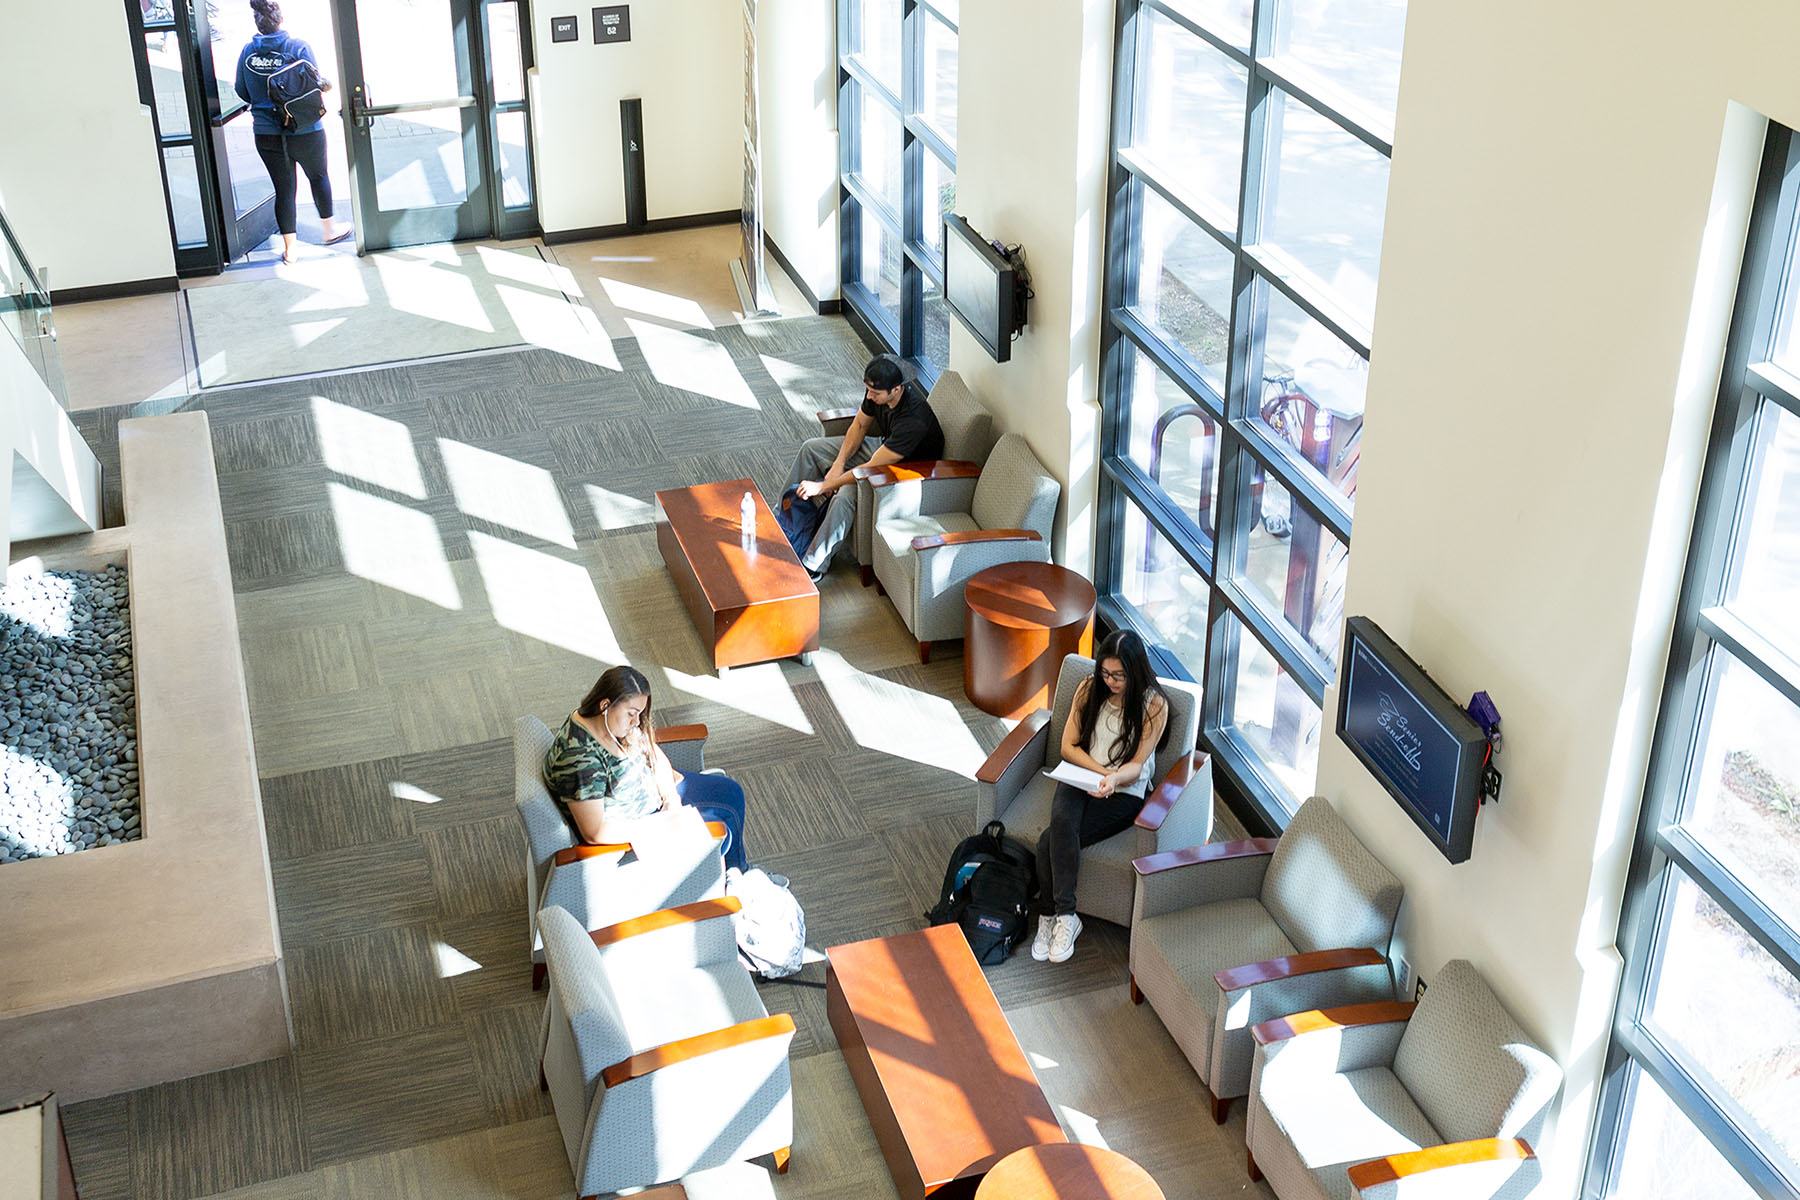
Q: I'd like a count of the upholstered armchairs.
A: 7